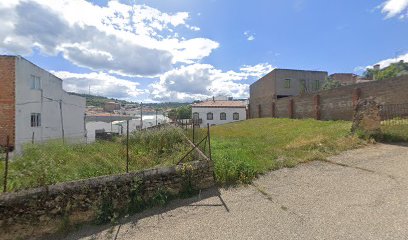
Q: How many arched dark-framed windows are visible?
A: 4